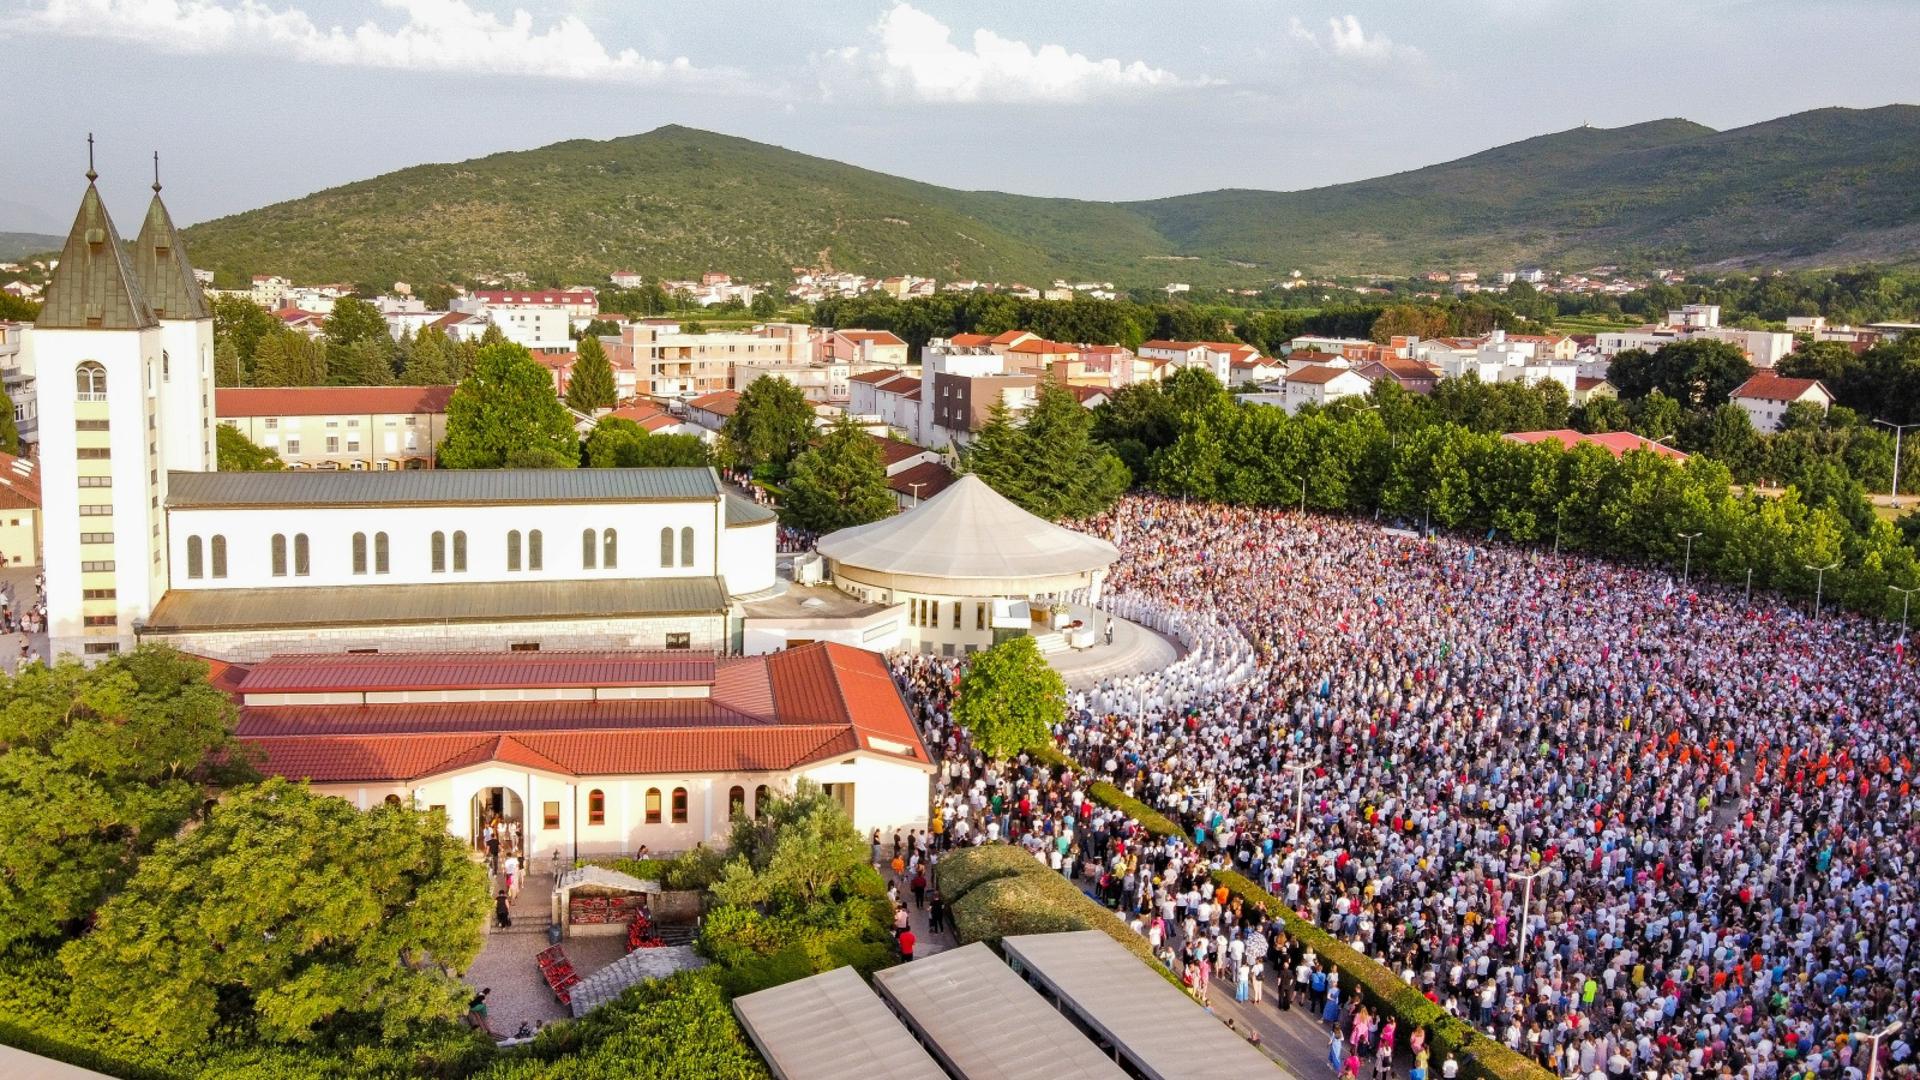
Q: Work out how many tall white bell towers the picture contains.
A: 2